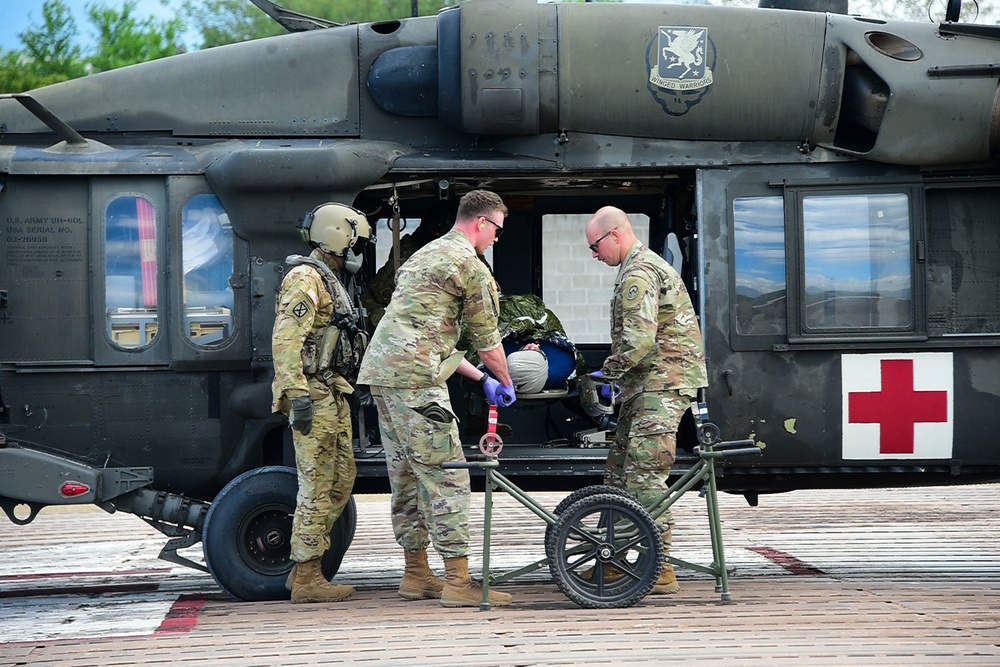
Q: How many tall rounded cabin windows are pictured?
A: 2